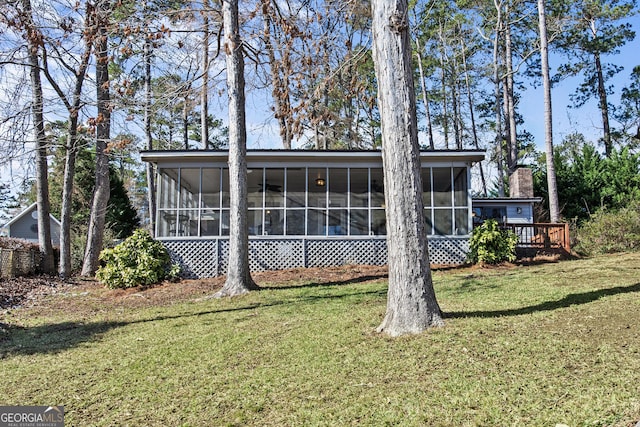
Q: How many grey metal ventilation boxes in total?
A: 0